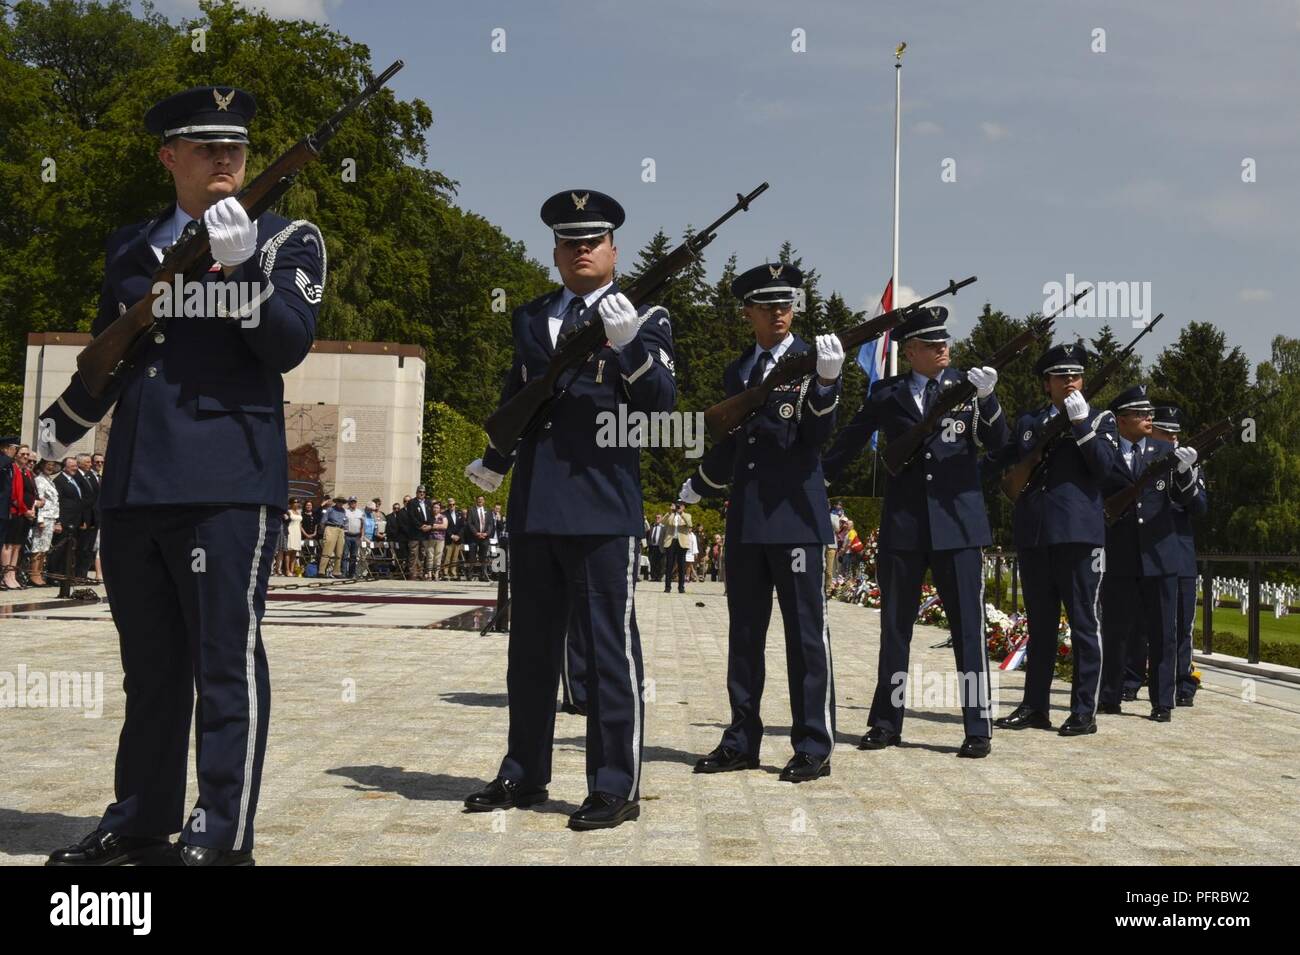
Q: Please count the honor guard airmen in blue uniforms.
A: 7